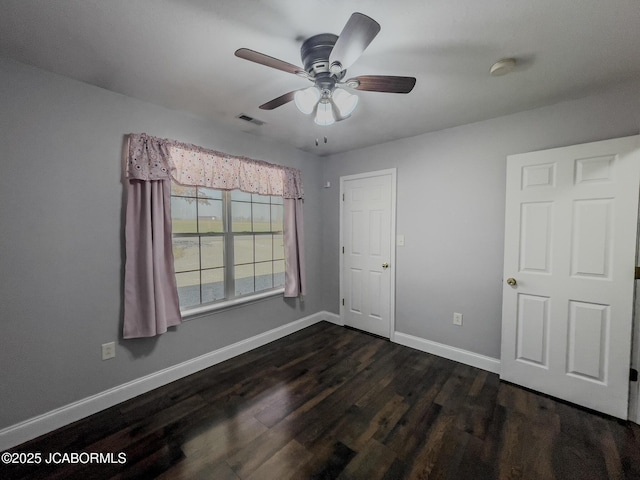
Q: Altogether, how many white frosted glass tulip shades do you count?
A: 3